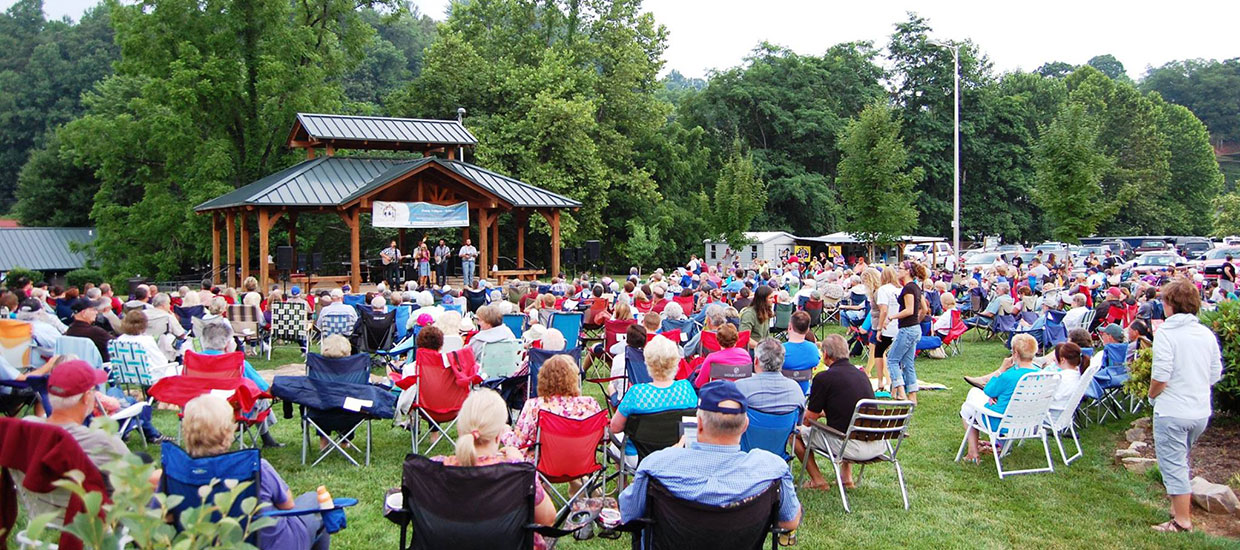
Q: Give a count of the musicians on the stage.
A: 5